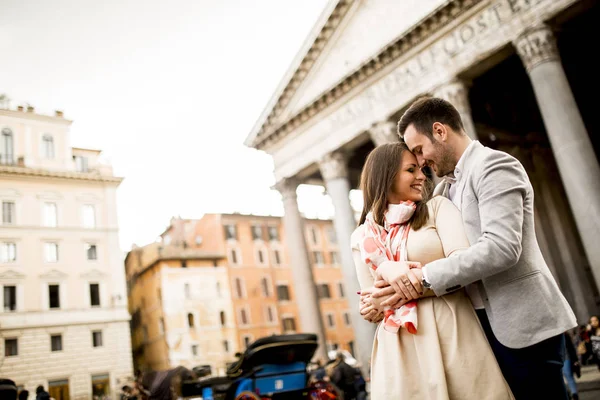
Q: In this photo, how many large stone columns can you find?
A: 5